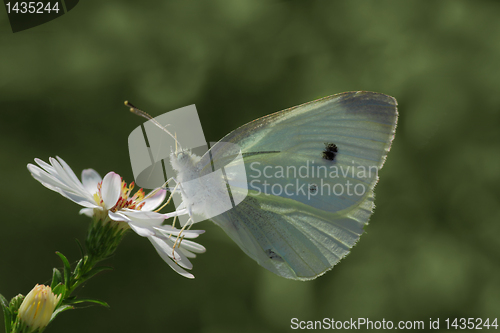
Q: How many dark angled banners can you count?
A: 1